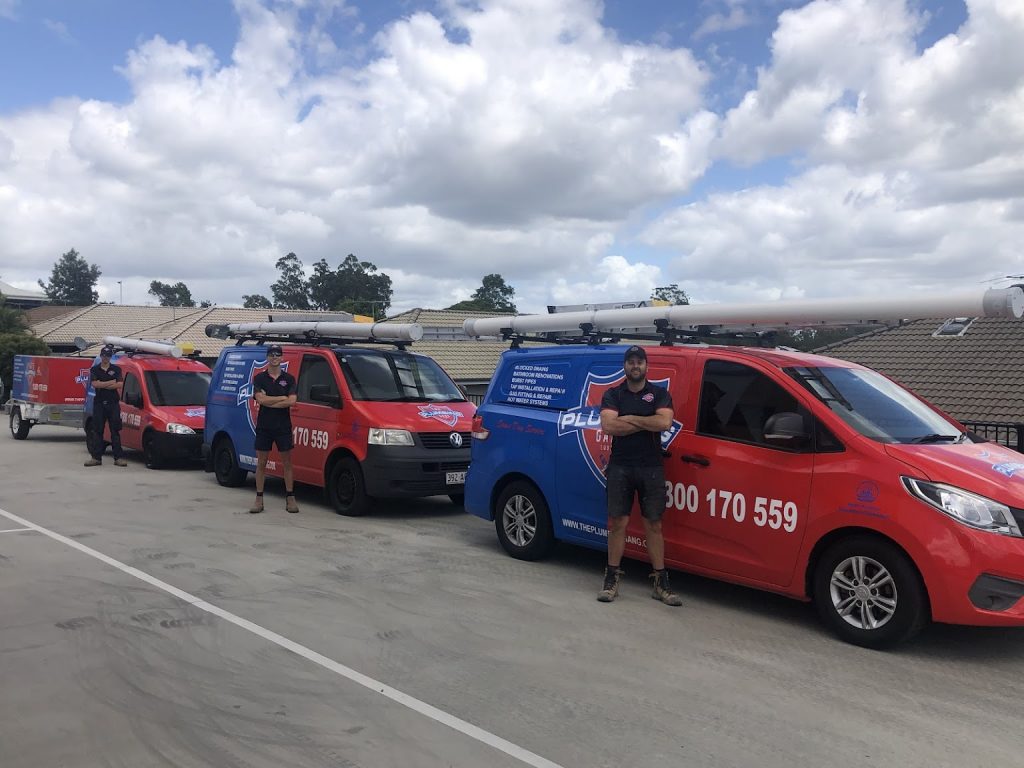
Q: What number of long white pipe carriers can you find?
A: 3